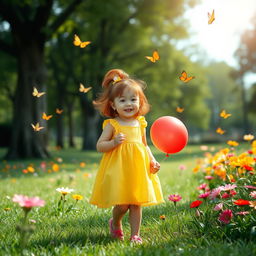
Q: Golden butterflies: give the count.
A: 12